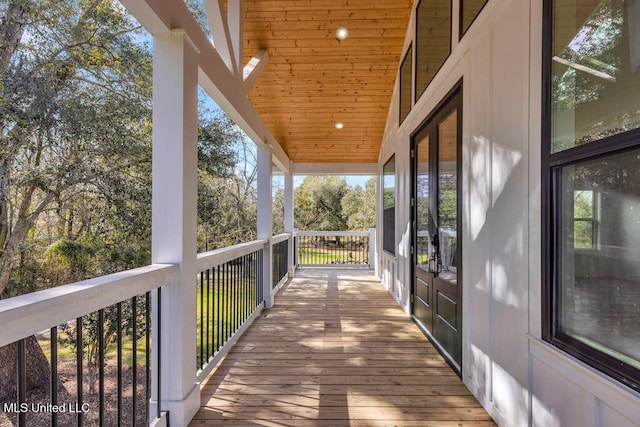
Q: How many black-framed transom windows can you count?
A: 3